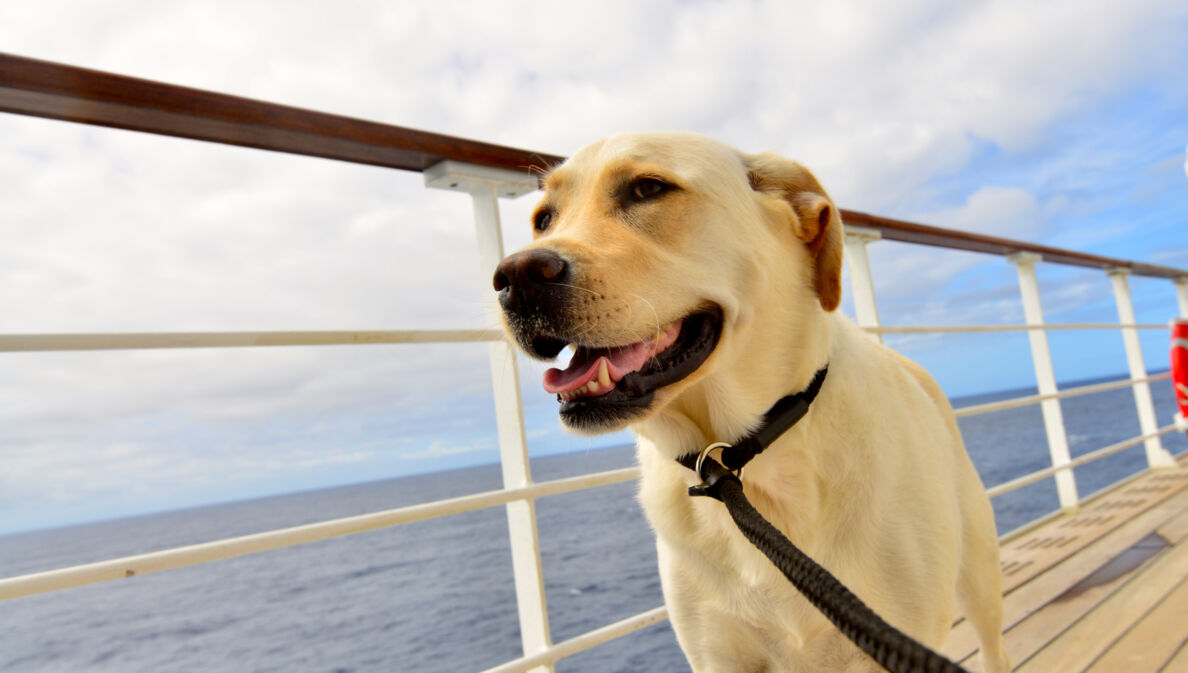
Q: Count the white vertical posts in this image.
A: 5